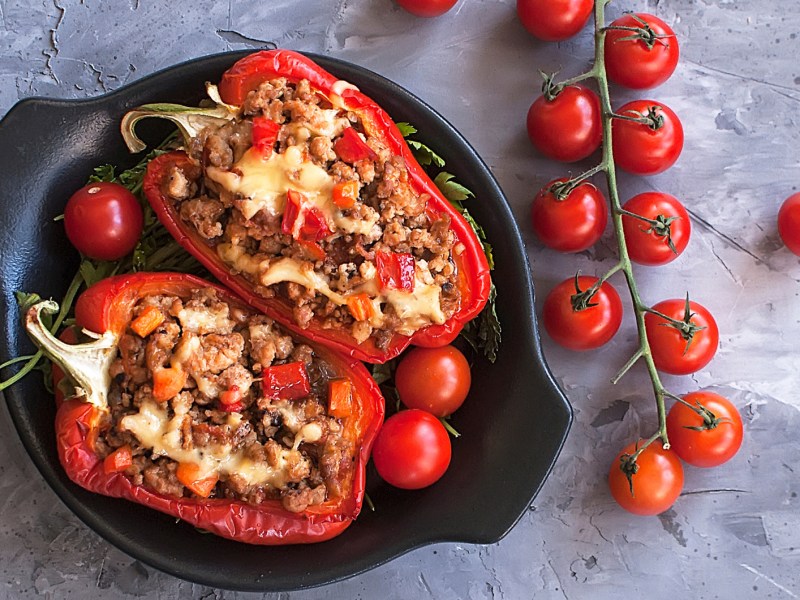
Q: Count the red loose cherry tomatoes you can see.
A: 5